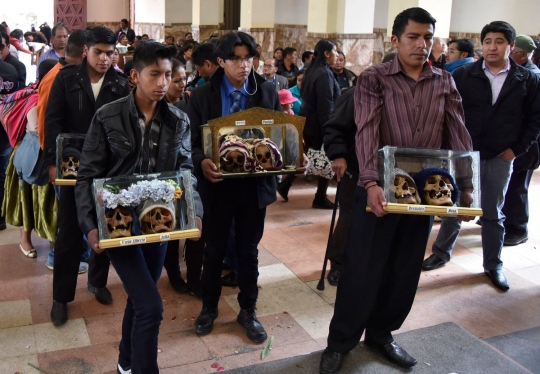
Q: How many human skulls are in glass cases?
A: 7